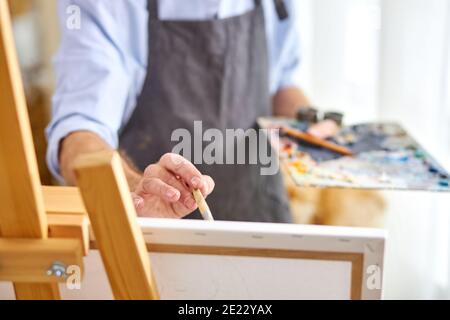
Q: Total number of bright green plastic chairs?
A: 0